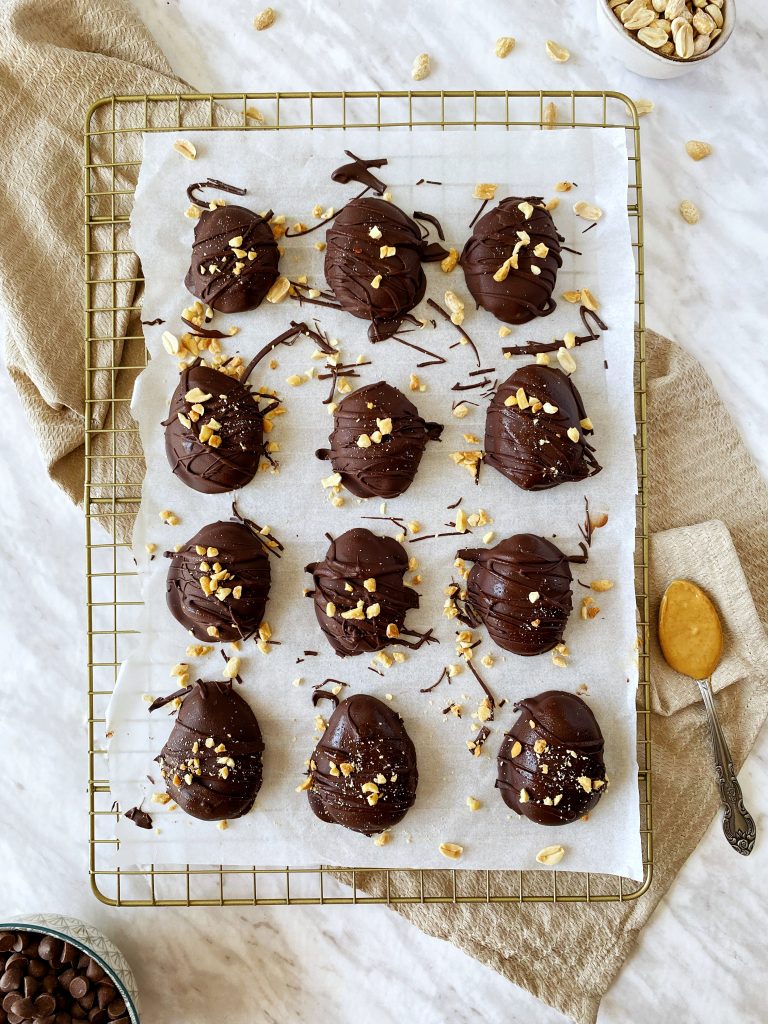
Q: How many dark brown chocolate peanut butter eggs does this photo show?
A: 12